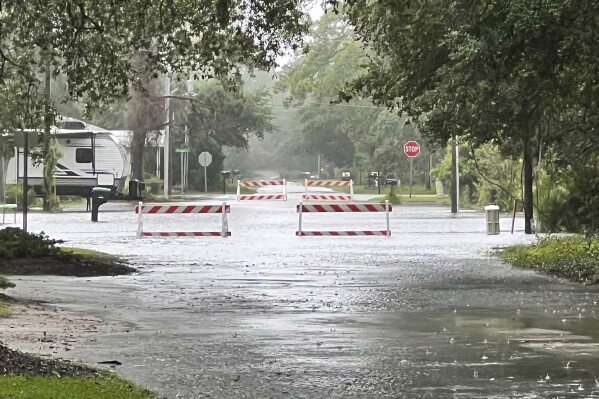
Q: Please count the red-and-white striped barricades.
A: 4